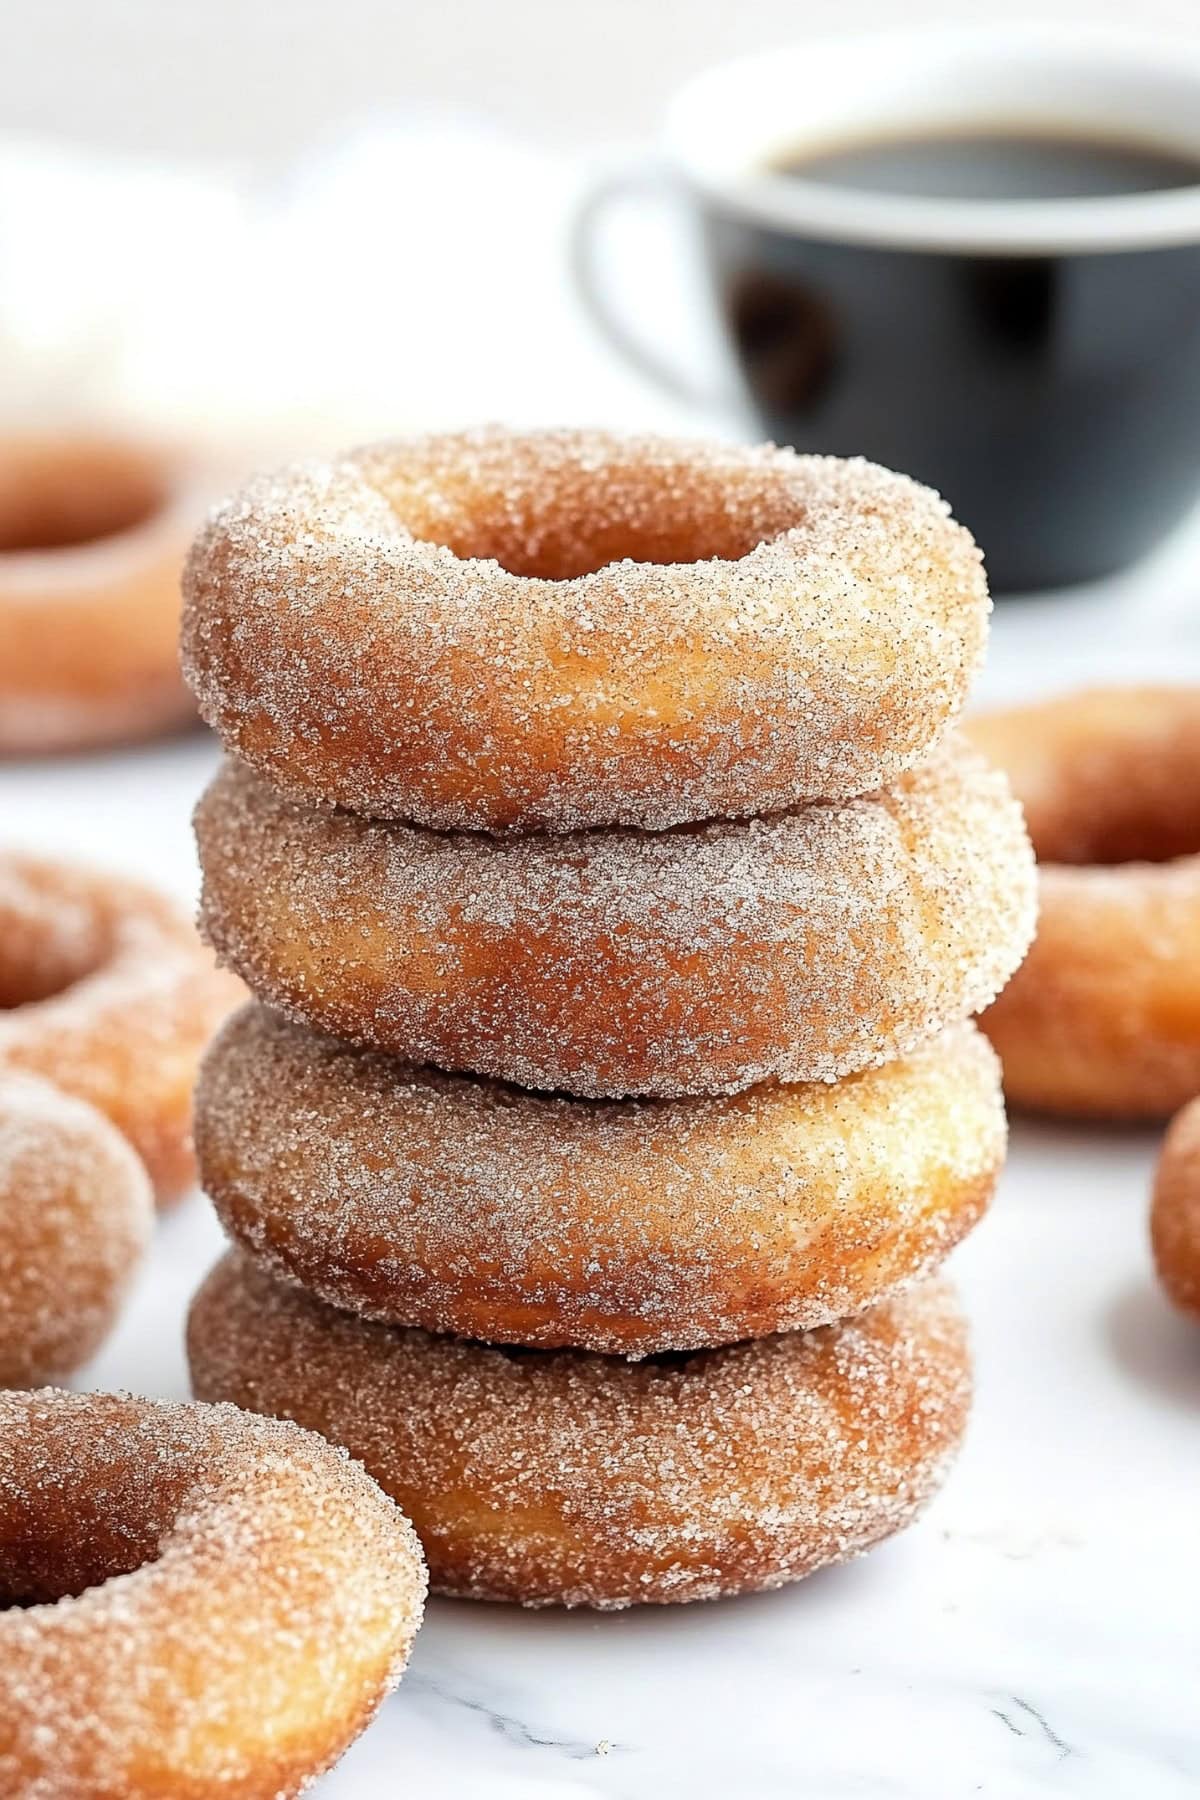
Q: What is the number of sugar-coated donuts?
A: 10